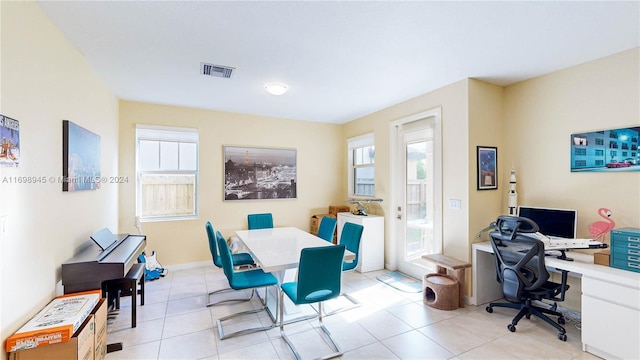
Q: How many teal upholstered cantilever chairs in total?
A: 6